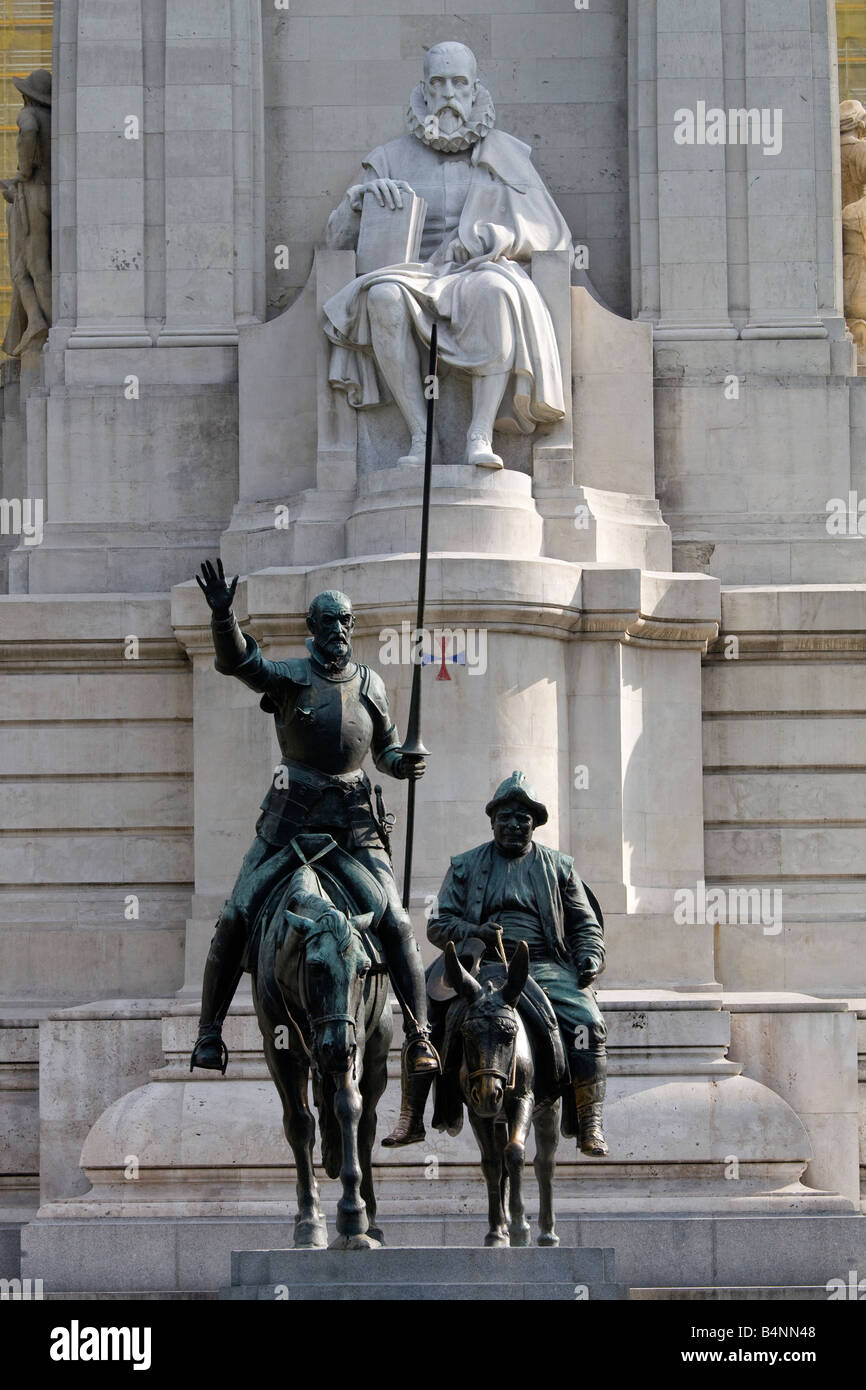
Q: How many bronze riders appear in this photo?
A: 2